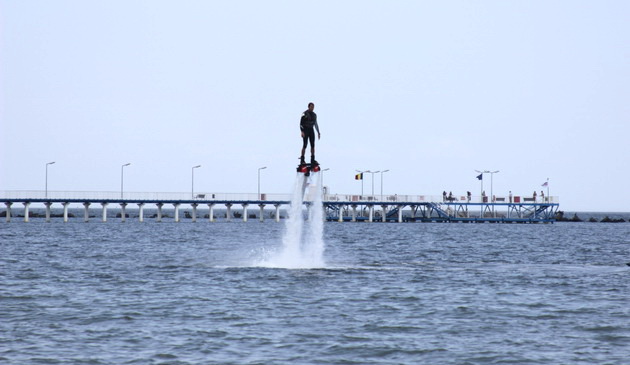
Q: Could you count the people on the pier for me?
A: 7